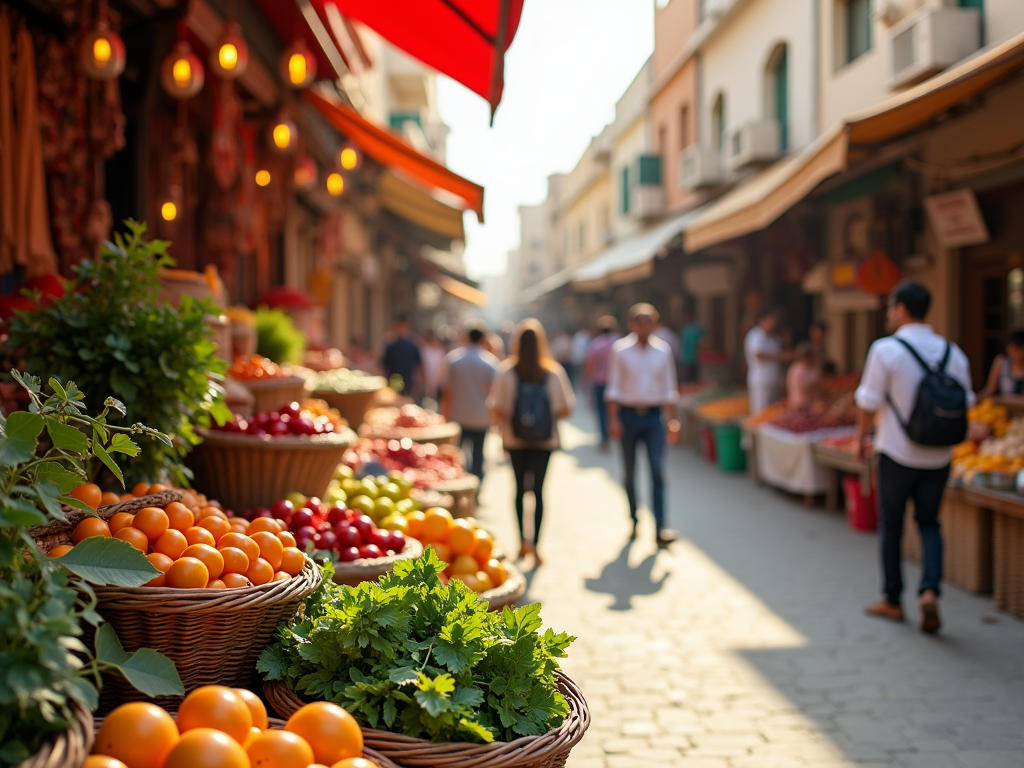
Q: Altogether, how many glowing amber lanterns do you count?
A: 9